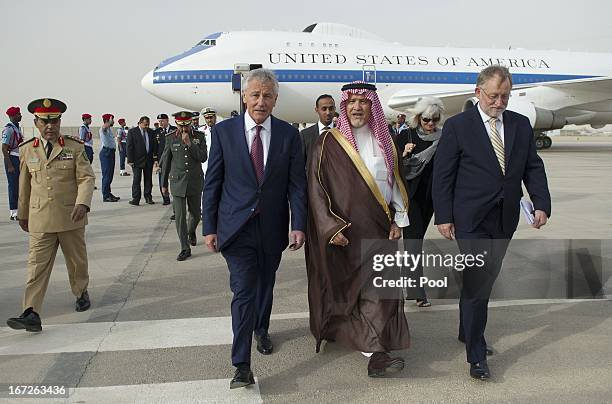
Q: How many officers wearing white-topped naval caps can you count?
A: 1